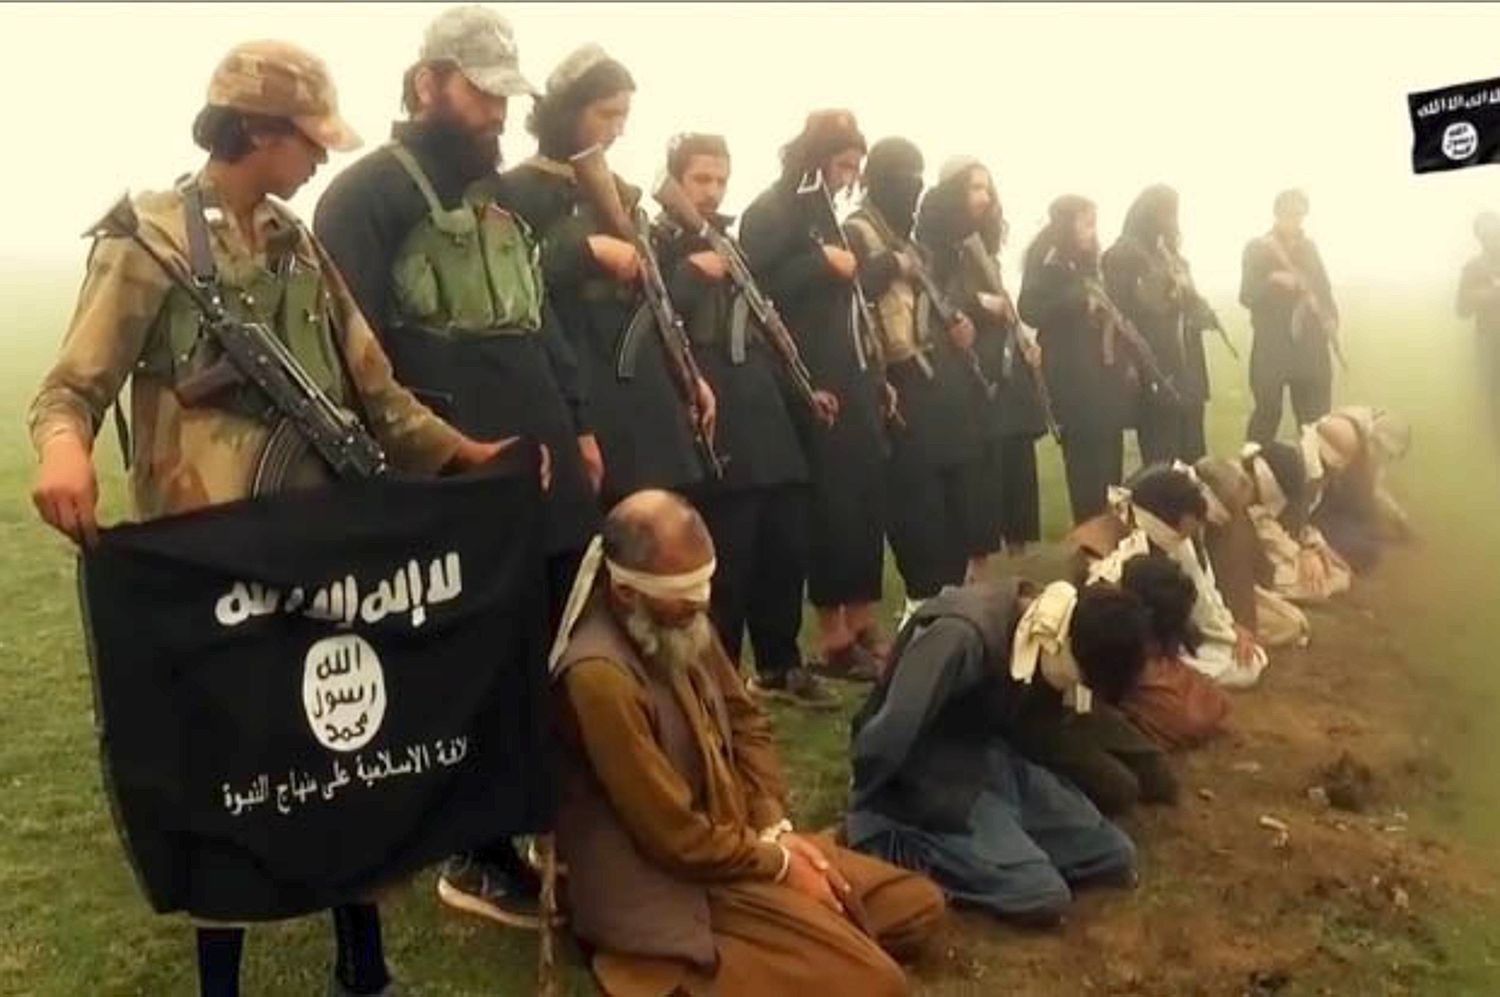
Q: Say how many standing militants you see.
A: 11